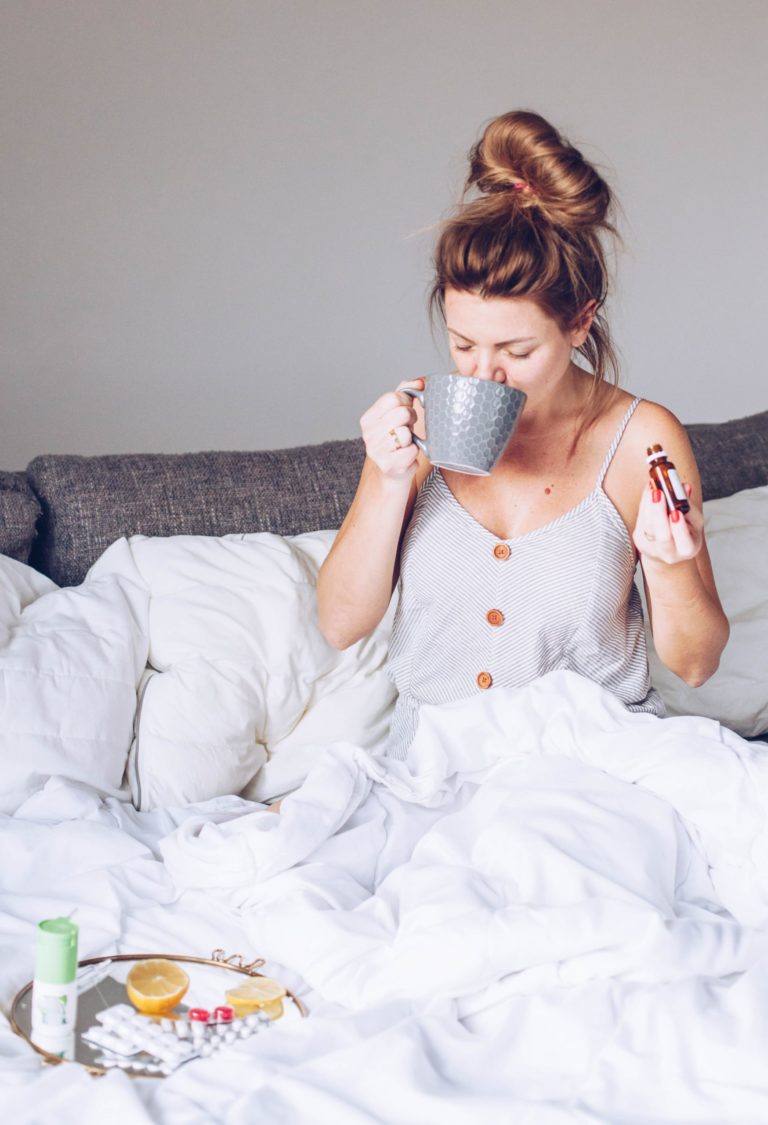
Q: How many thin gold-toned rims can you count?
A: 1